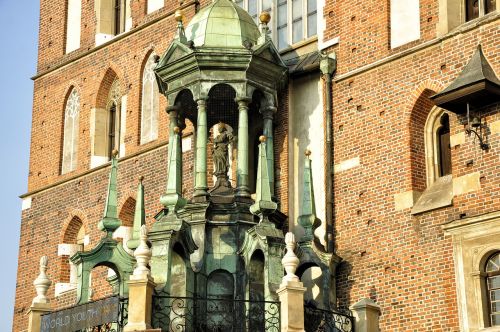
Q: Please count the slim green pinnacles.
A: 5